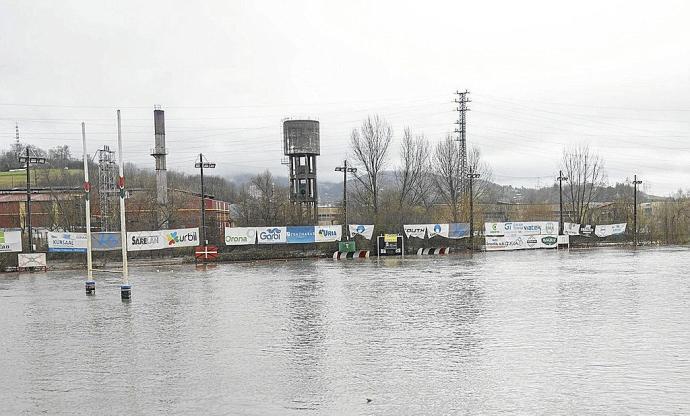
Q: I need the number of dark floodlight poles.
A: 6